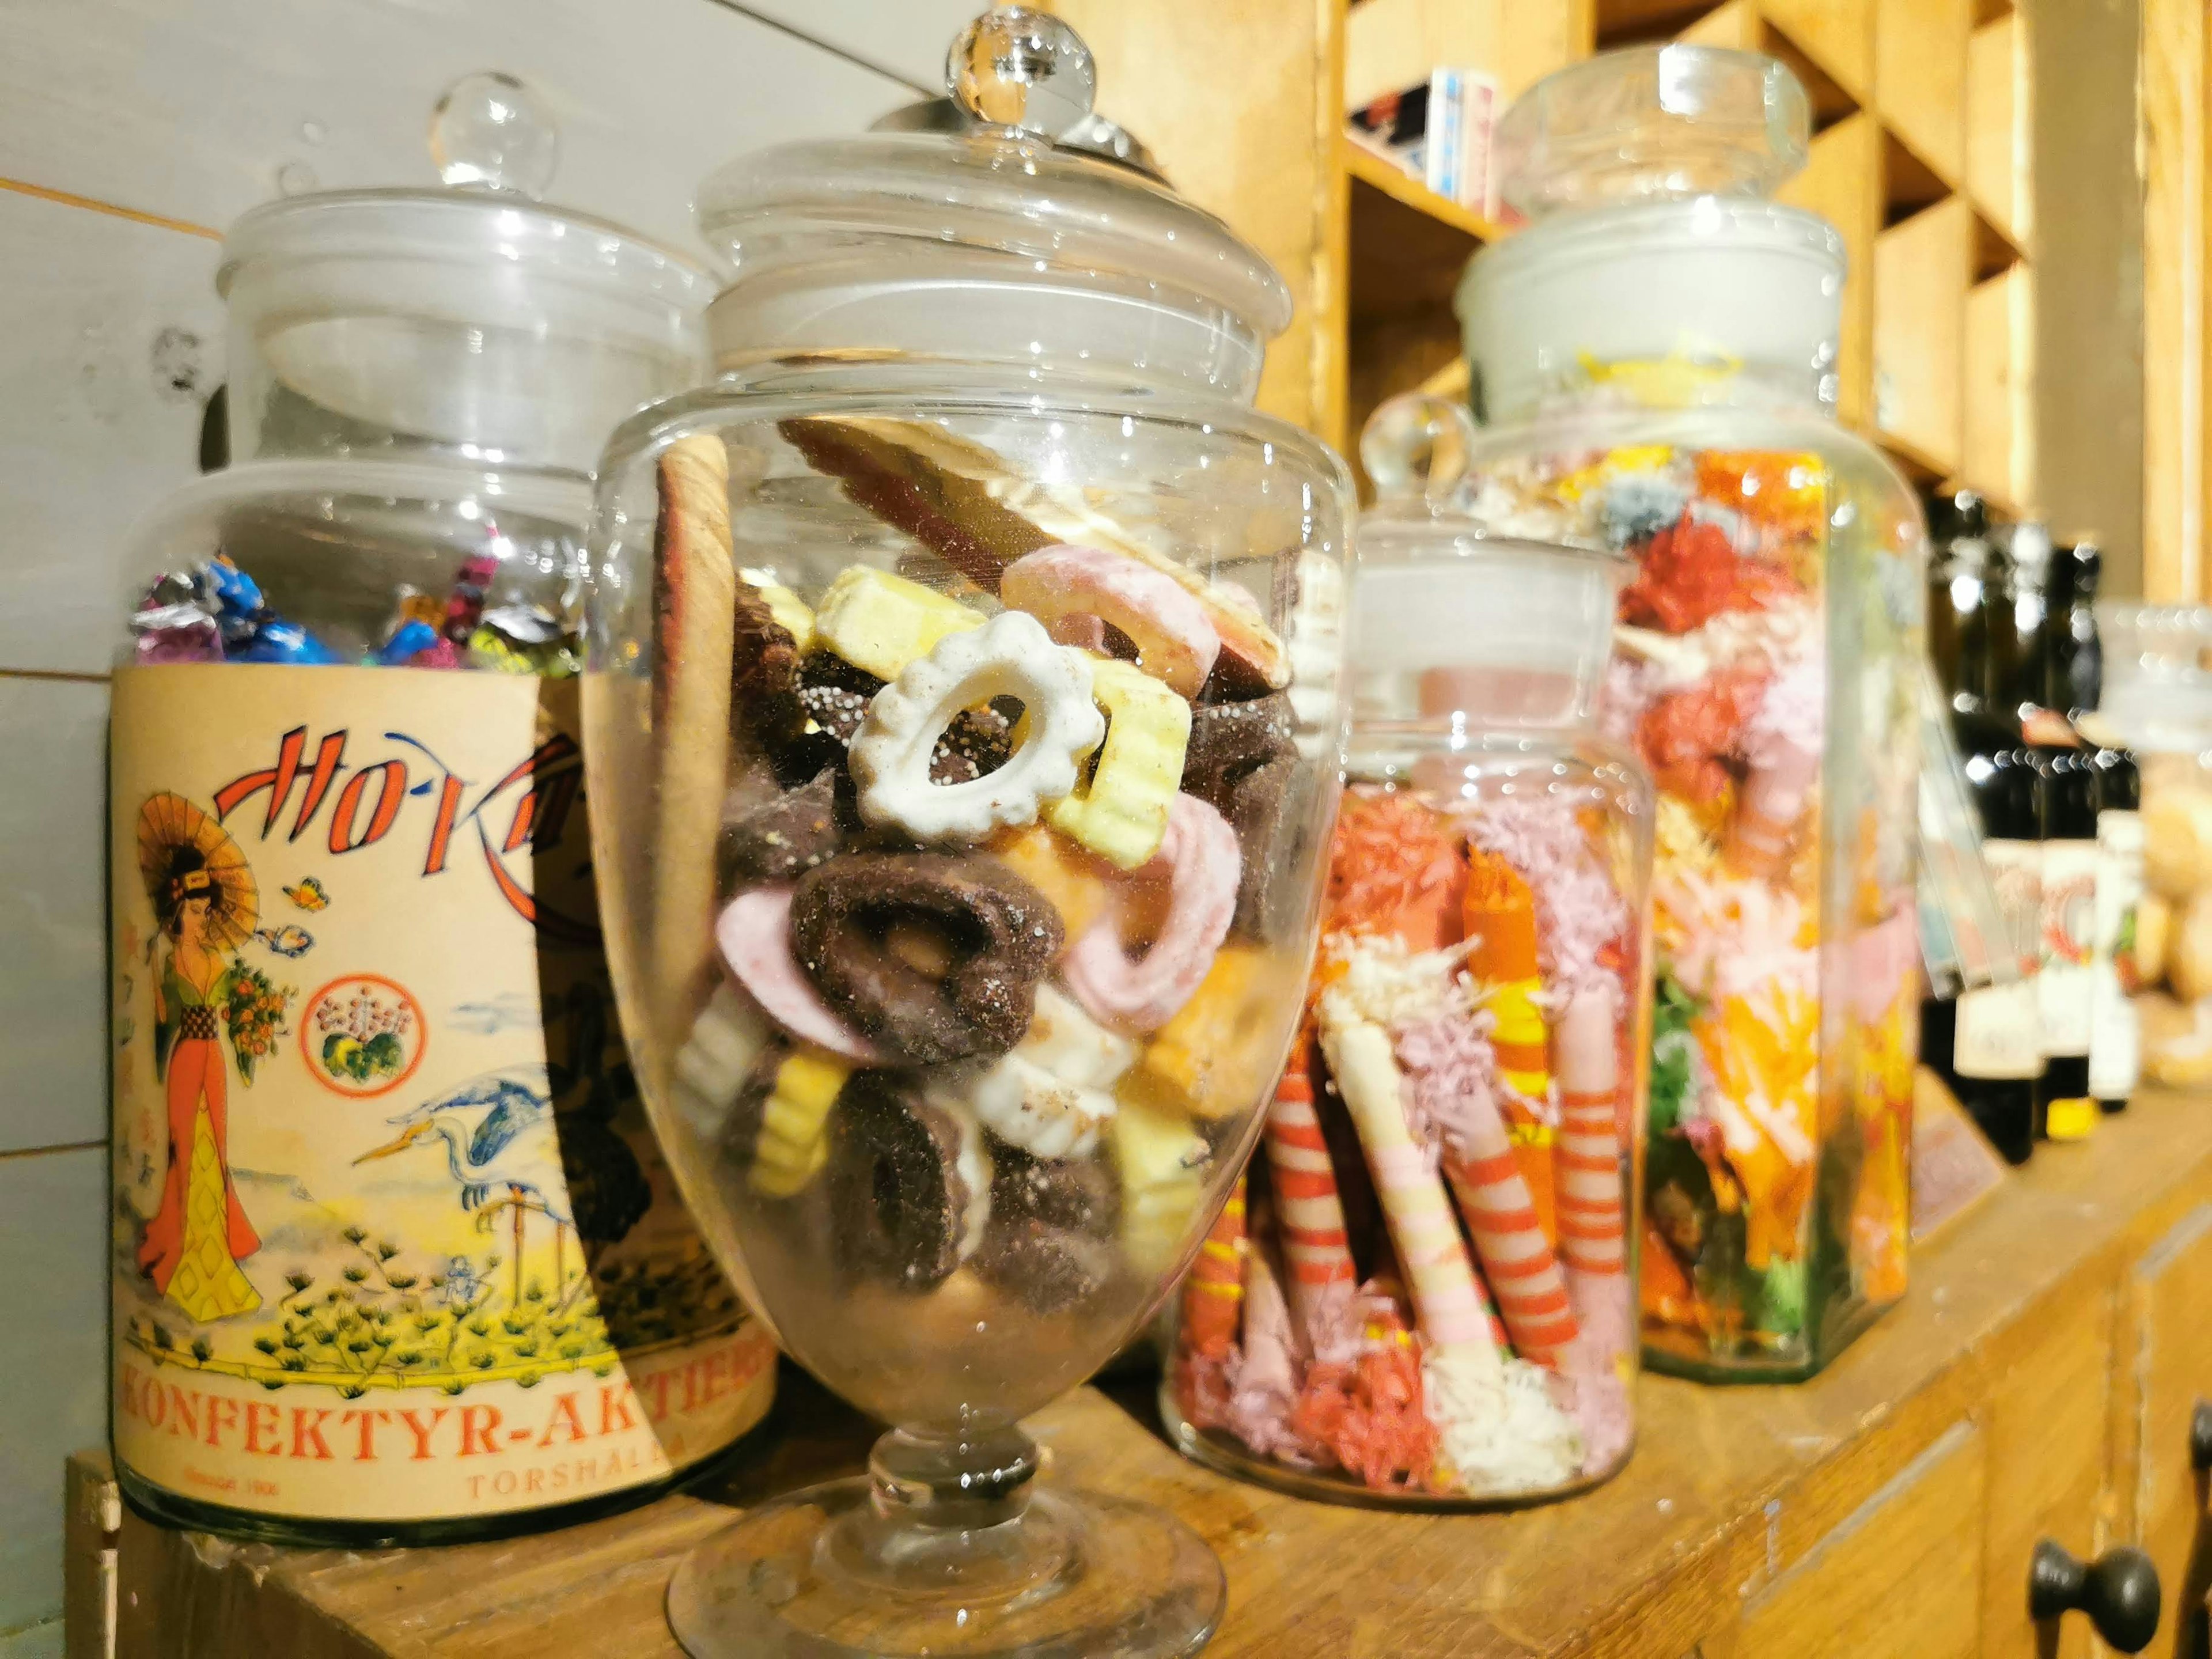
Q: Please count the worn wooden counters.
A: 1